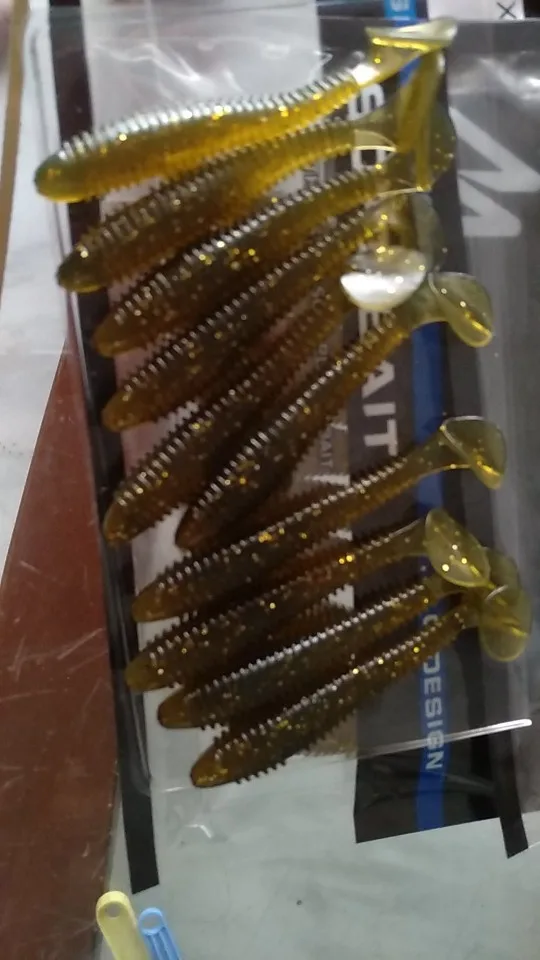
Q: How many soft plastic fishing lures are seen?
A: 10